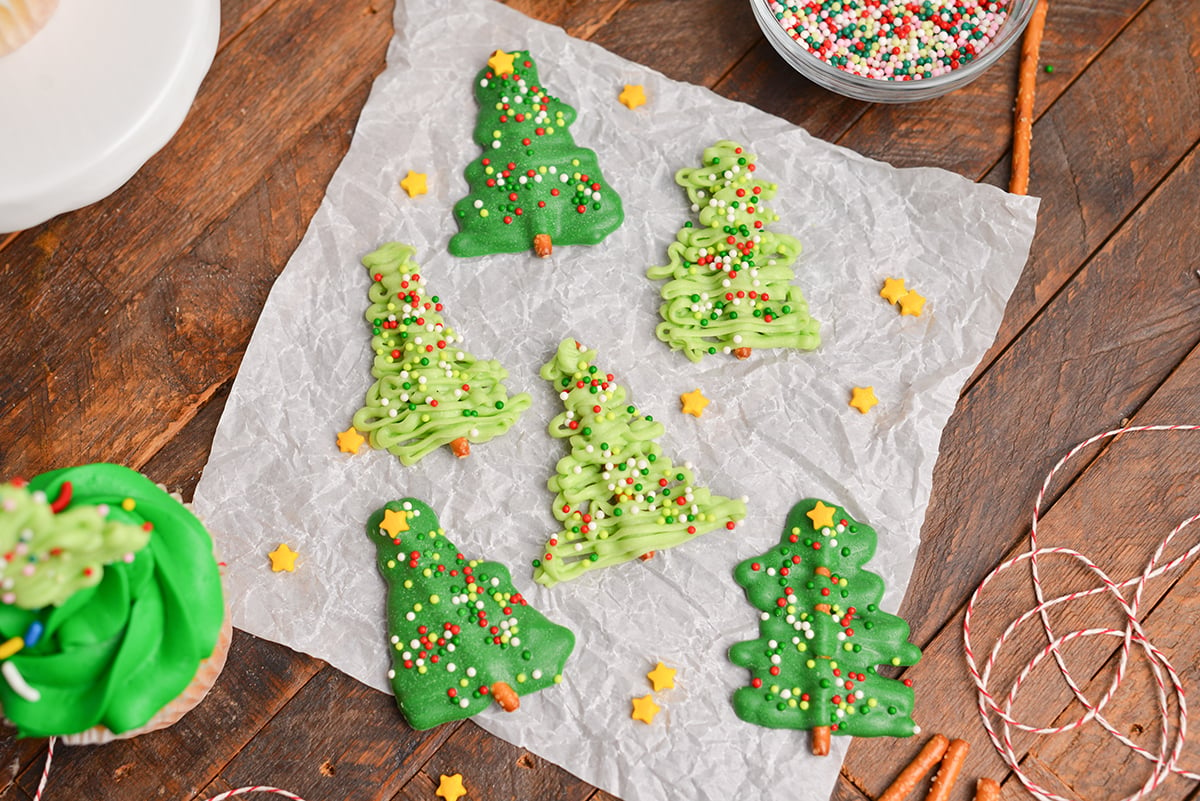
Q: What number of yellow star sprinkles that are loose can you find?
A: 11